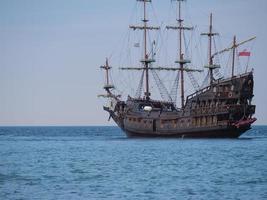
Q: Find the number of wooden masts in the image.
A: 5